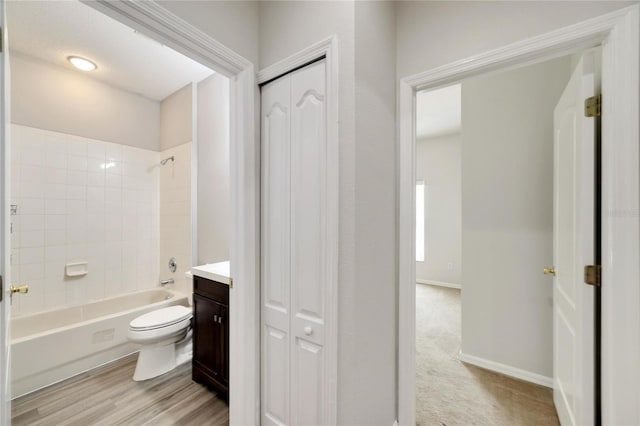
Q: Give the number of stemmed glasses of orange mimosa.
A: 0